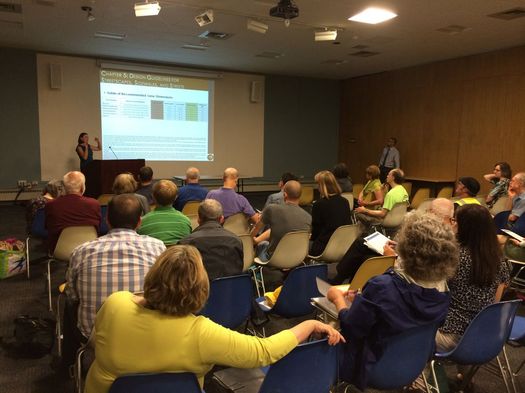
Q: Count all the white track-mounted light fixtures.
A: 4